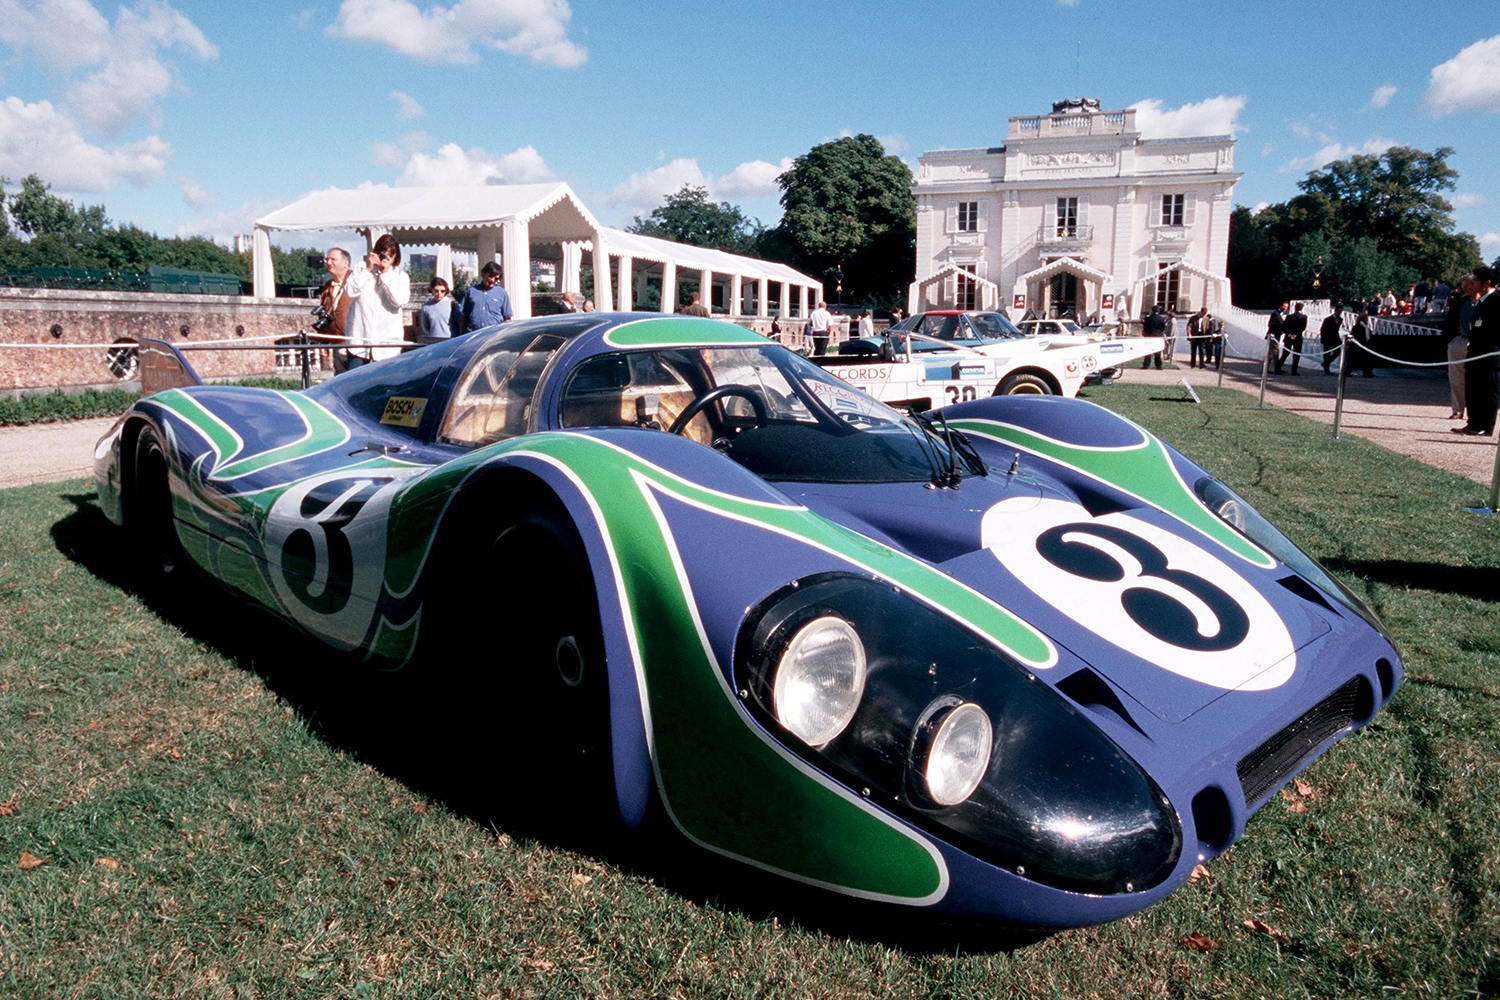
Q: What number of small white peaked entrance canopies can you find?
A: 3